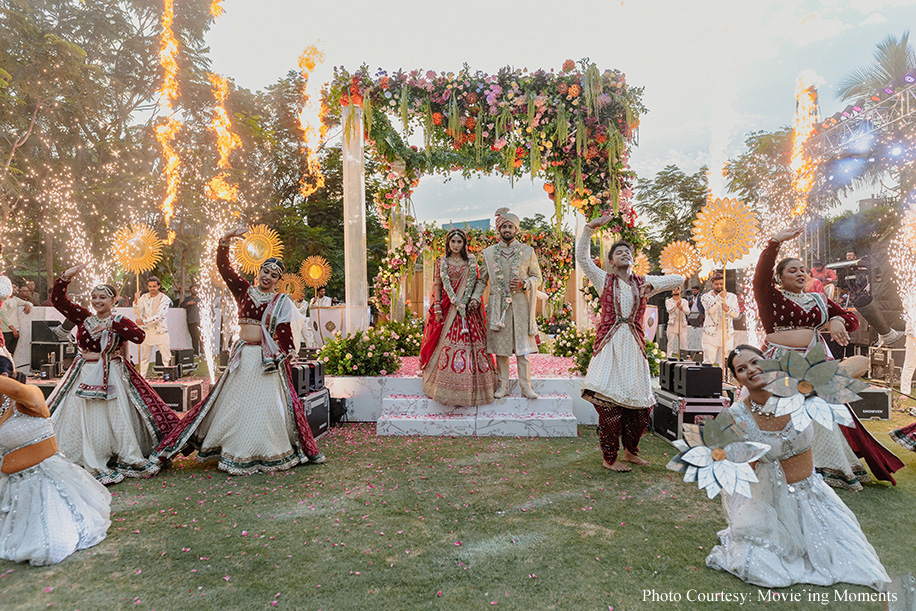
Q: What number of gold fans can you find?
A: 7